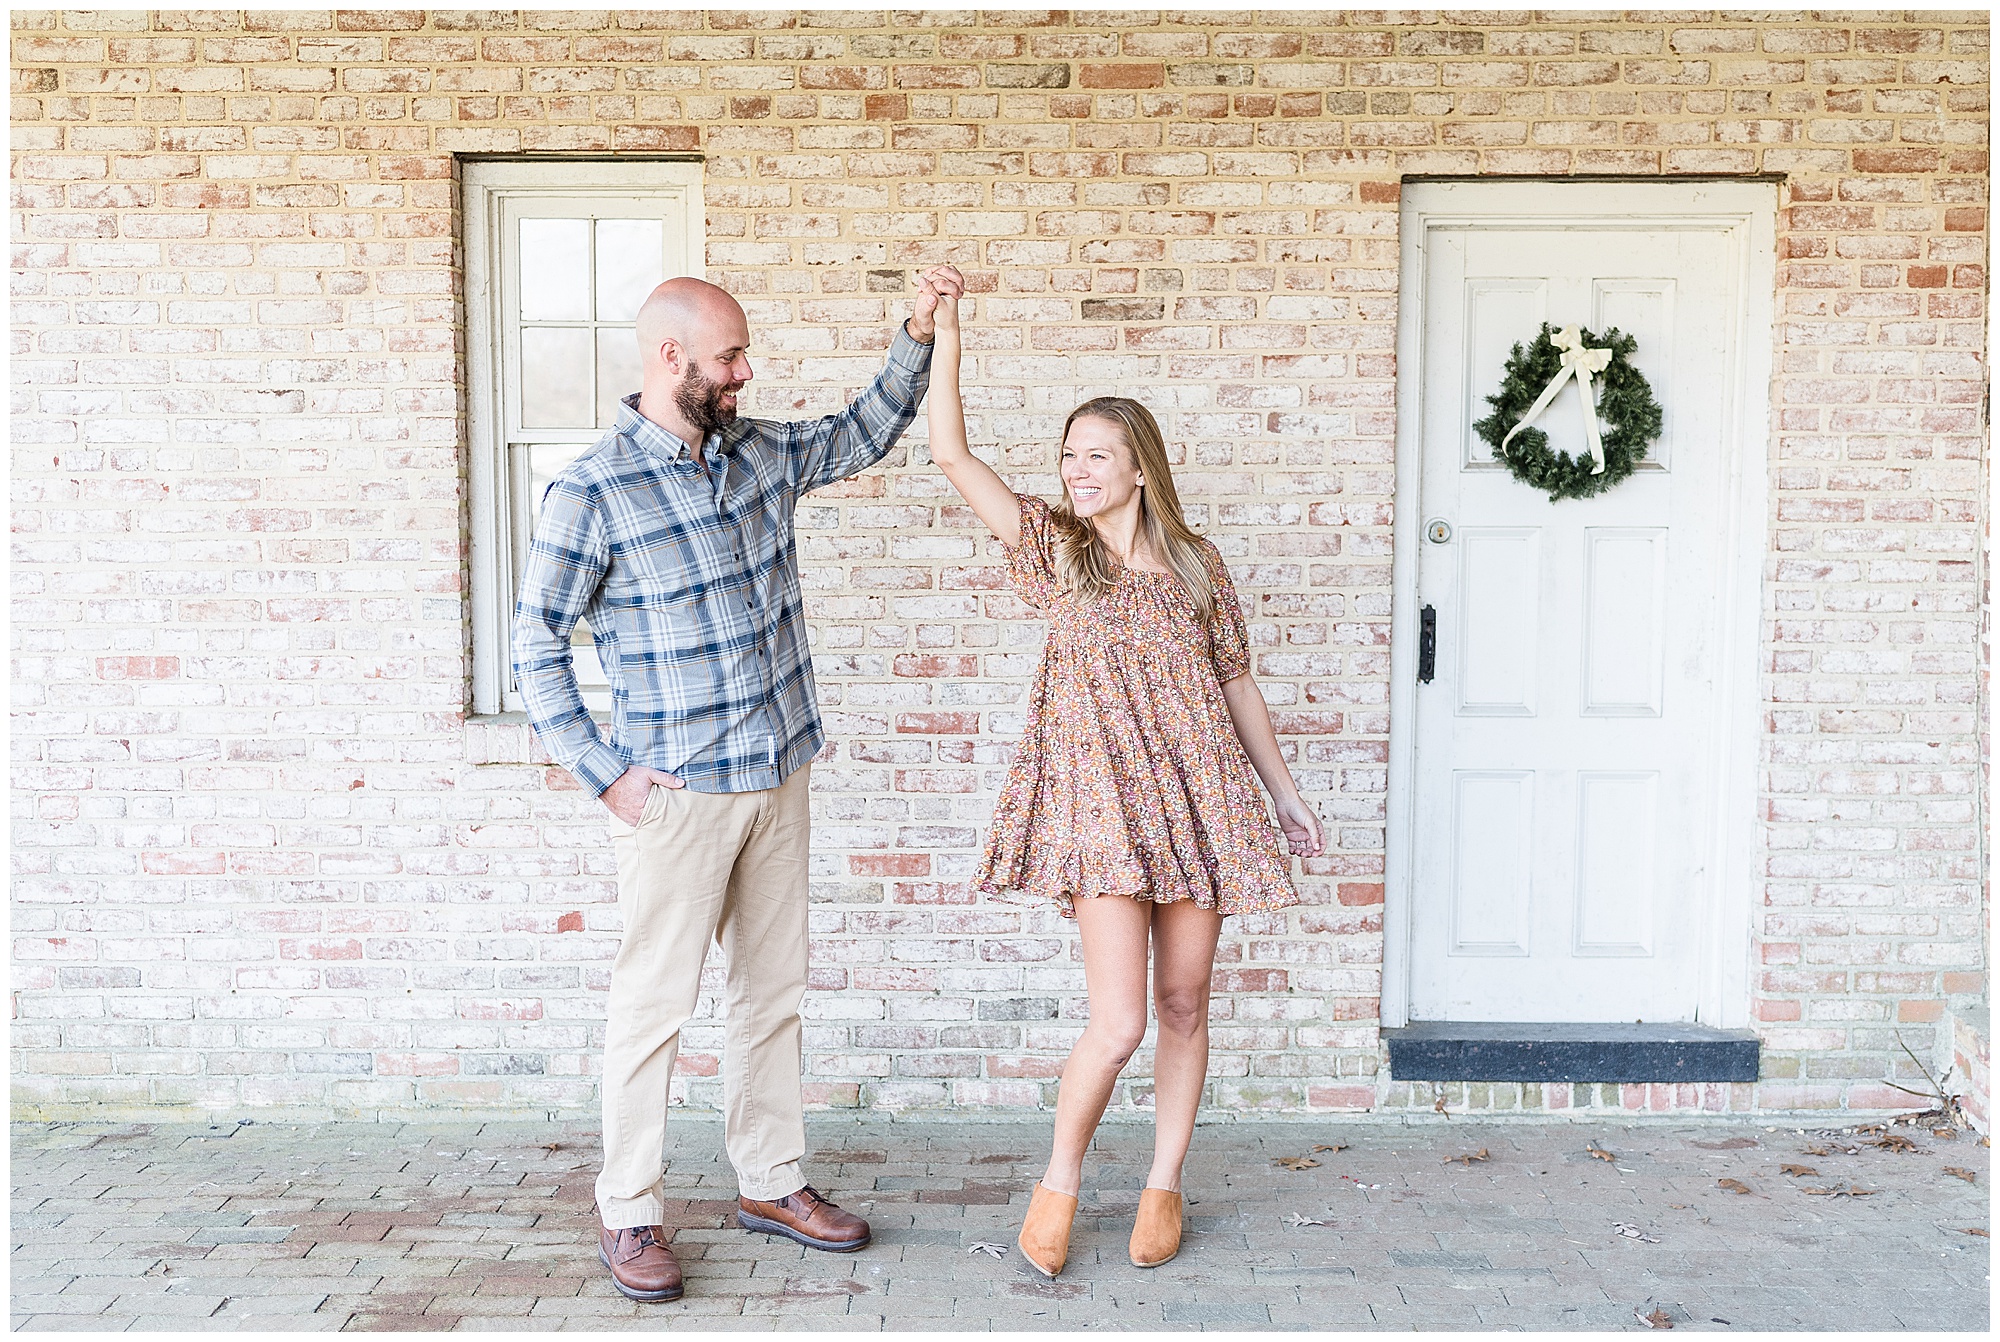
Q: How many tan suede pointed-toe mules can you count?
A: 2